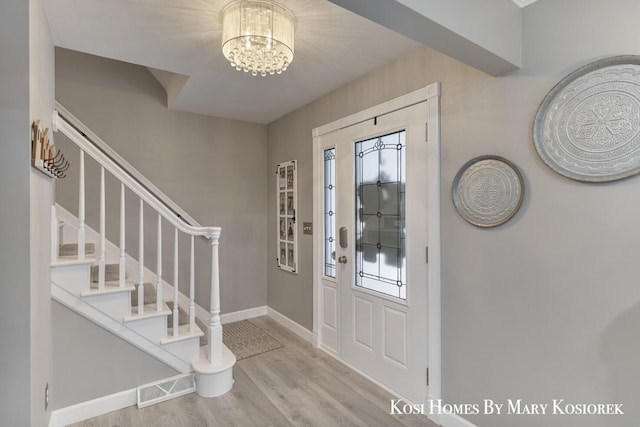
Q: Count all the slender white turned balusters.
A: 7